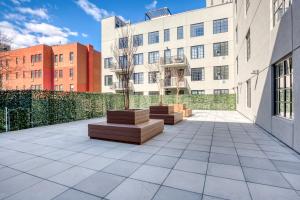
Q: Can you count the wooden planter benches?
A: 3